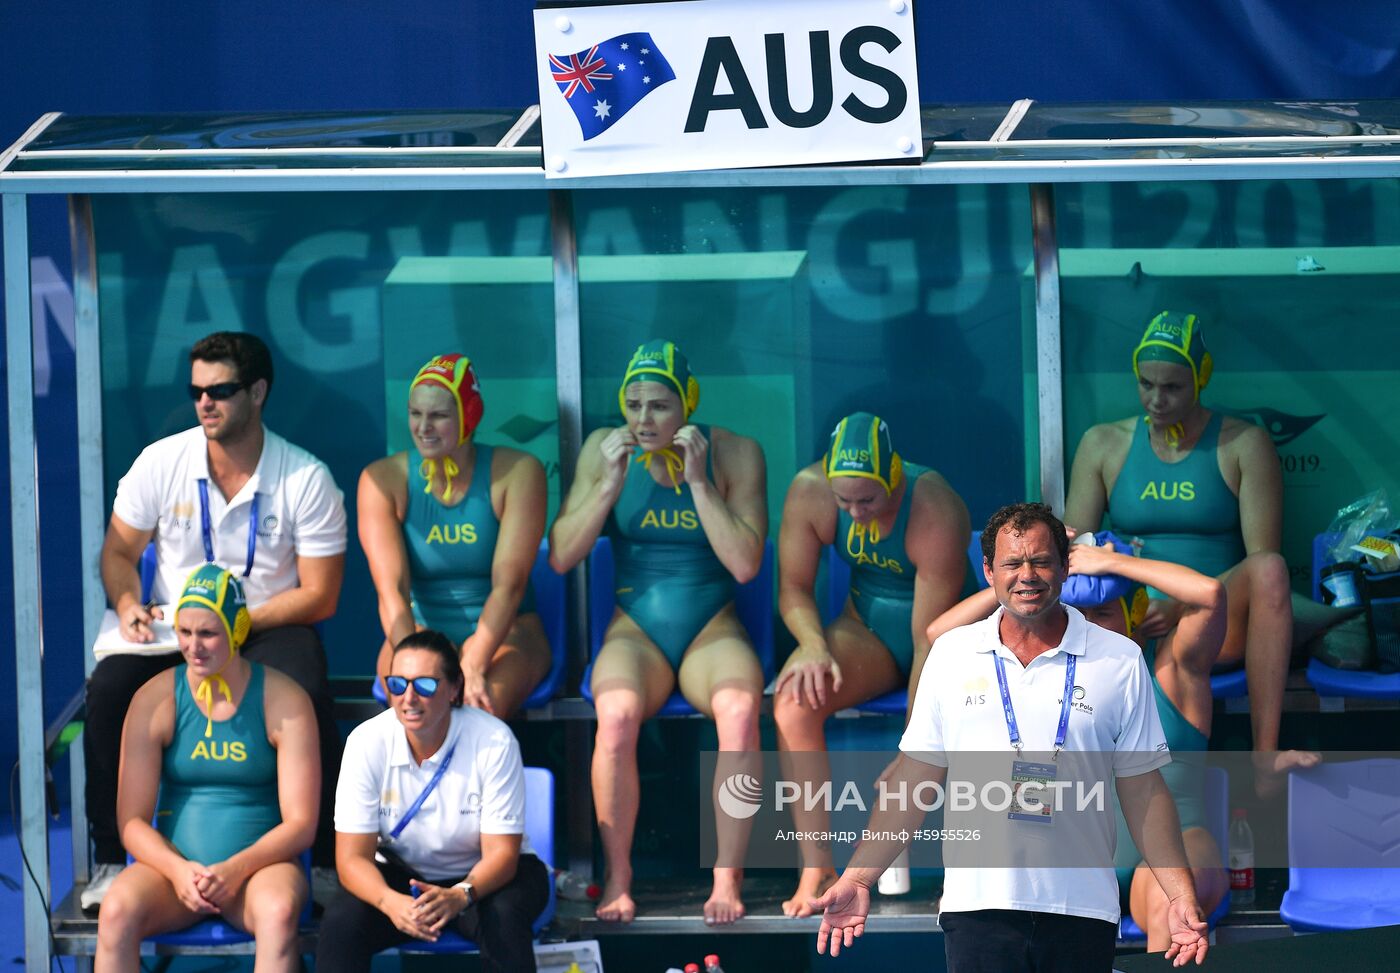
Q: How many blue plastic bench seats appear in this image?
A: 10